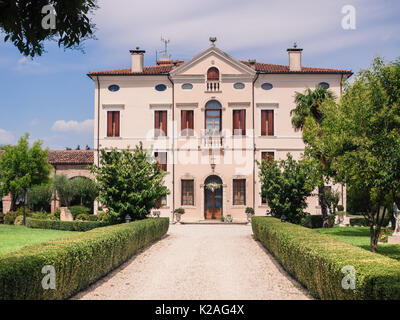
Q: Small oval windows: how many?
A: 6